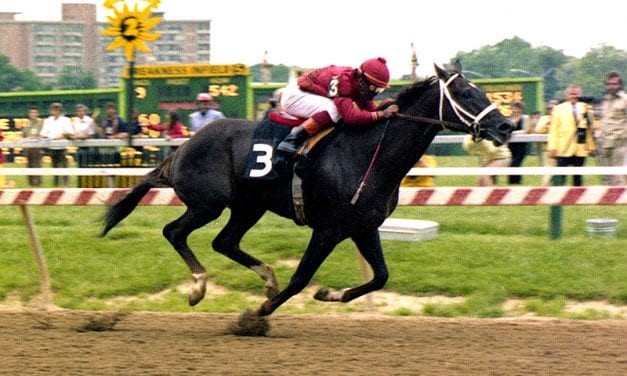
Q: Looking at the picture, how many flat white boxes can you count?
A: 1